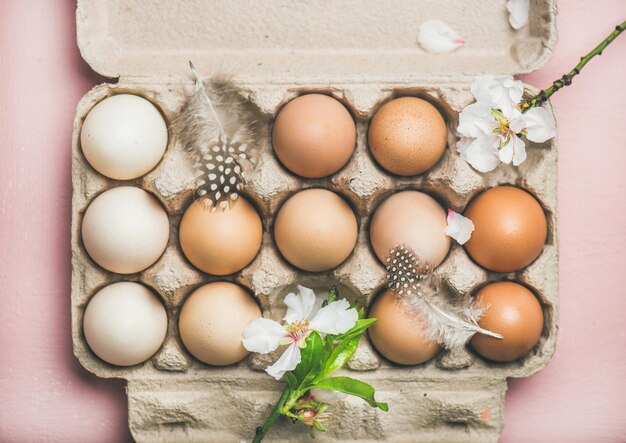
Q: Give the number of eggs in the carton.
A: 12